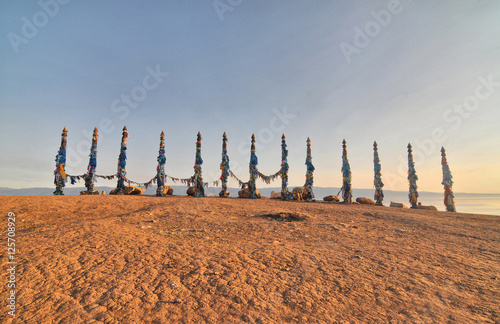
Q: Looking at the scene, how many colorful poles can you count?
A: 13